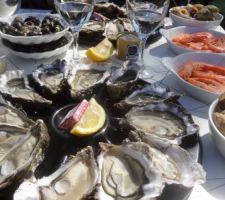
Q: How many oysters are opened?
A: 11